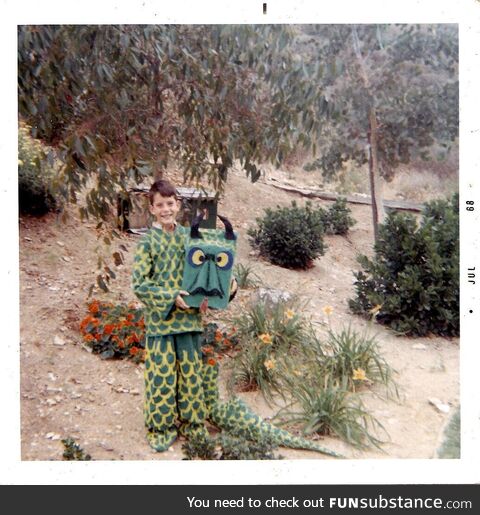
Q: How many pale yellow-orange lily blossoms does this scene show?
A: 6